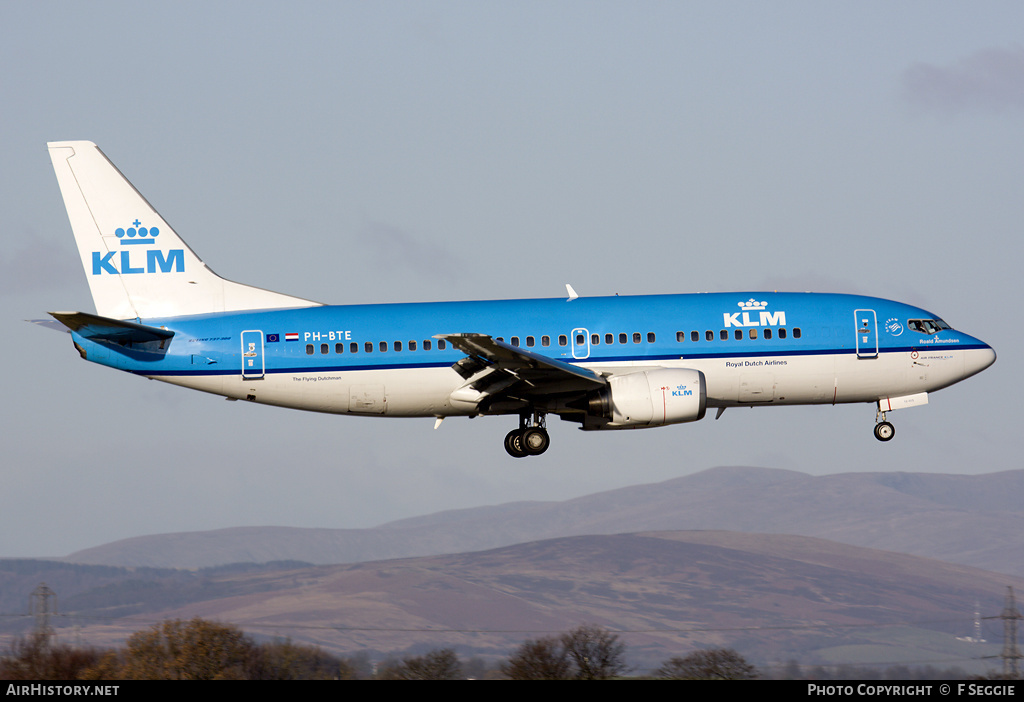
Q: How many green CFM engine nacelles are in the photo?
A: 0